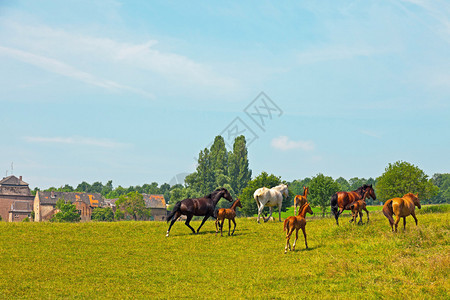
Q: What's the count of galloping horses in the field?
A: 8